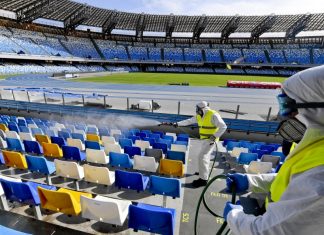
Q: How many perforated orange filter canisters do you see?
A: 0